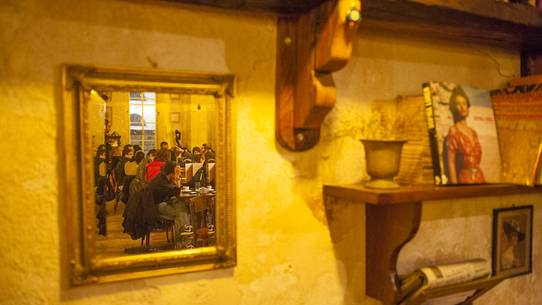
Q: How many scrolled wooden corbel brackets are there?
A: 2